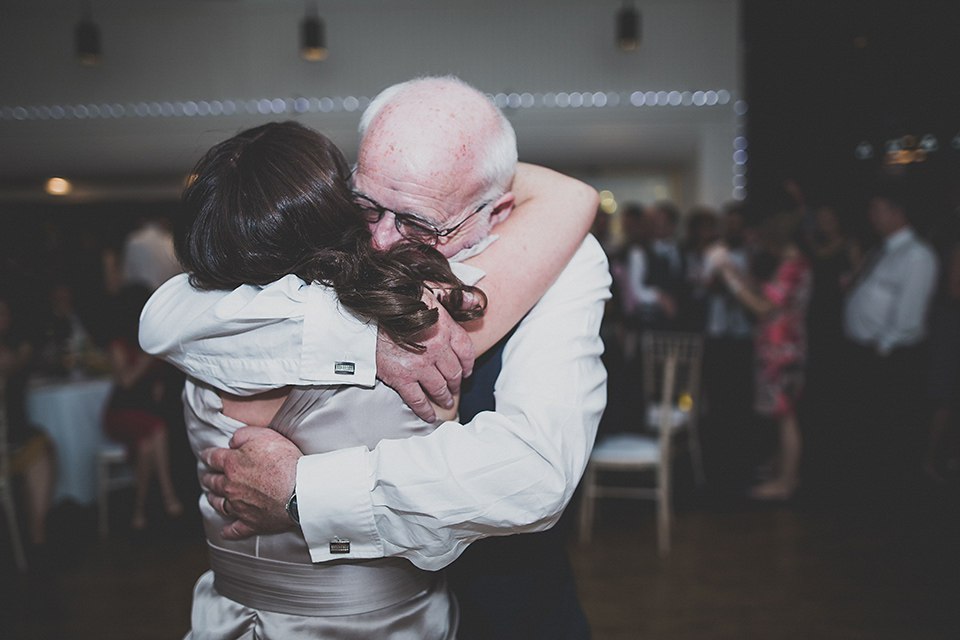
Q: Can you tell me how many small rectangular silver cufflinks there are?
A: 2